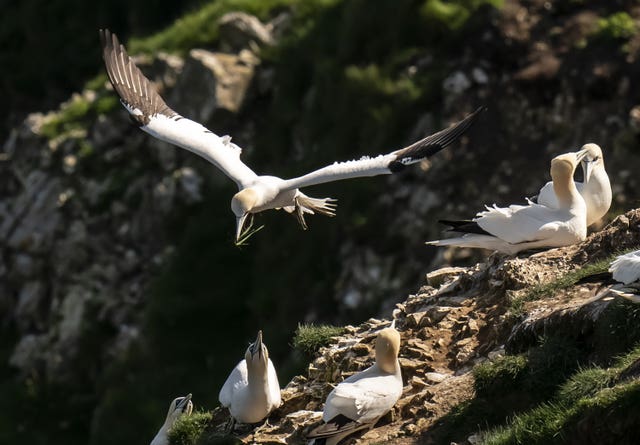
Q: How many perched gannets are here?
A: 6